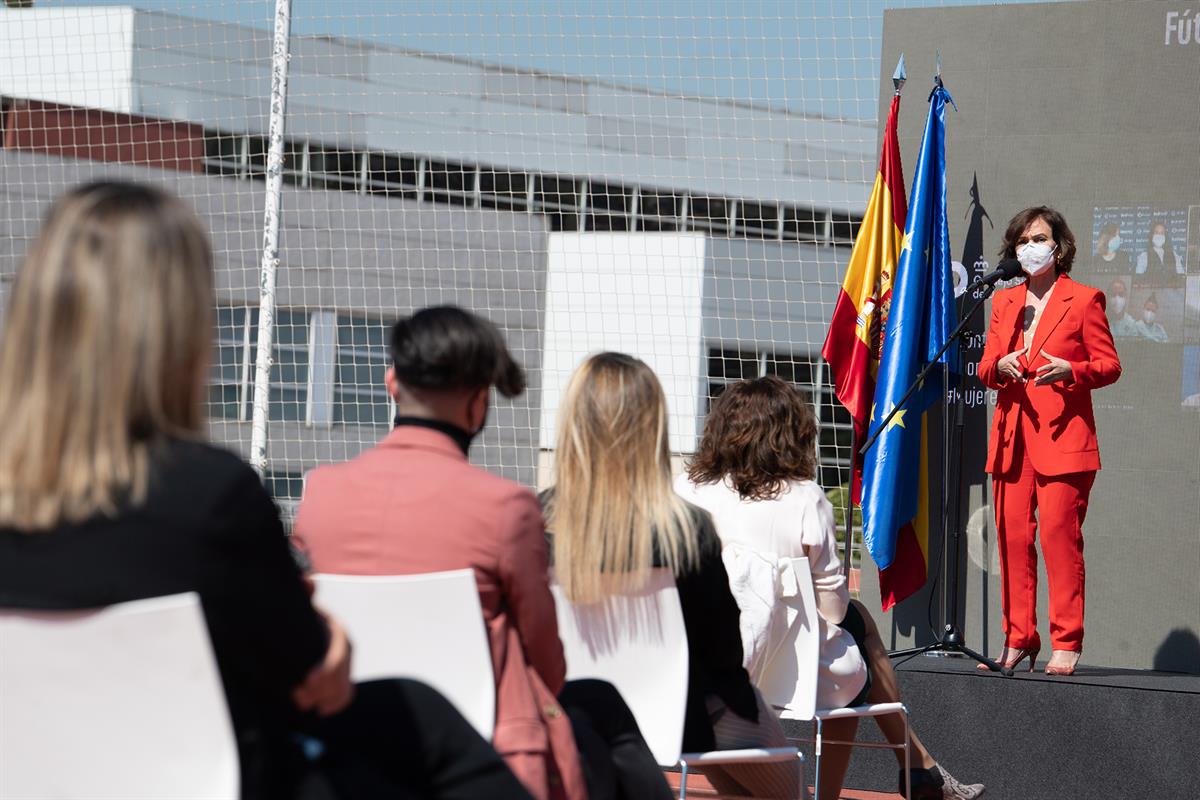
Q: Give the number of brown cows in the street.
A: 0